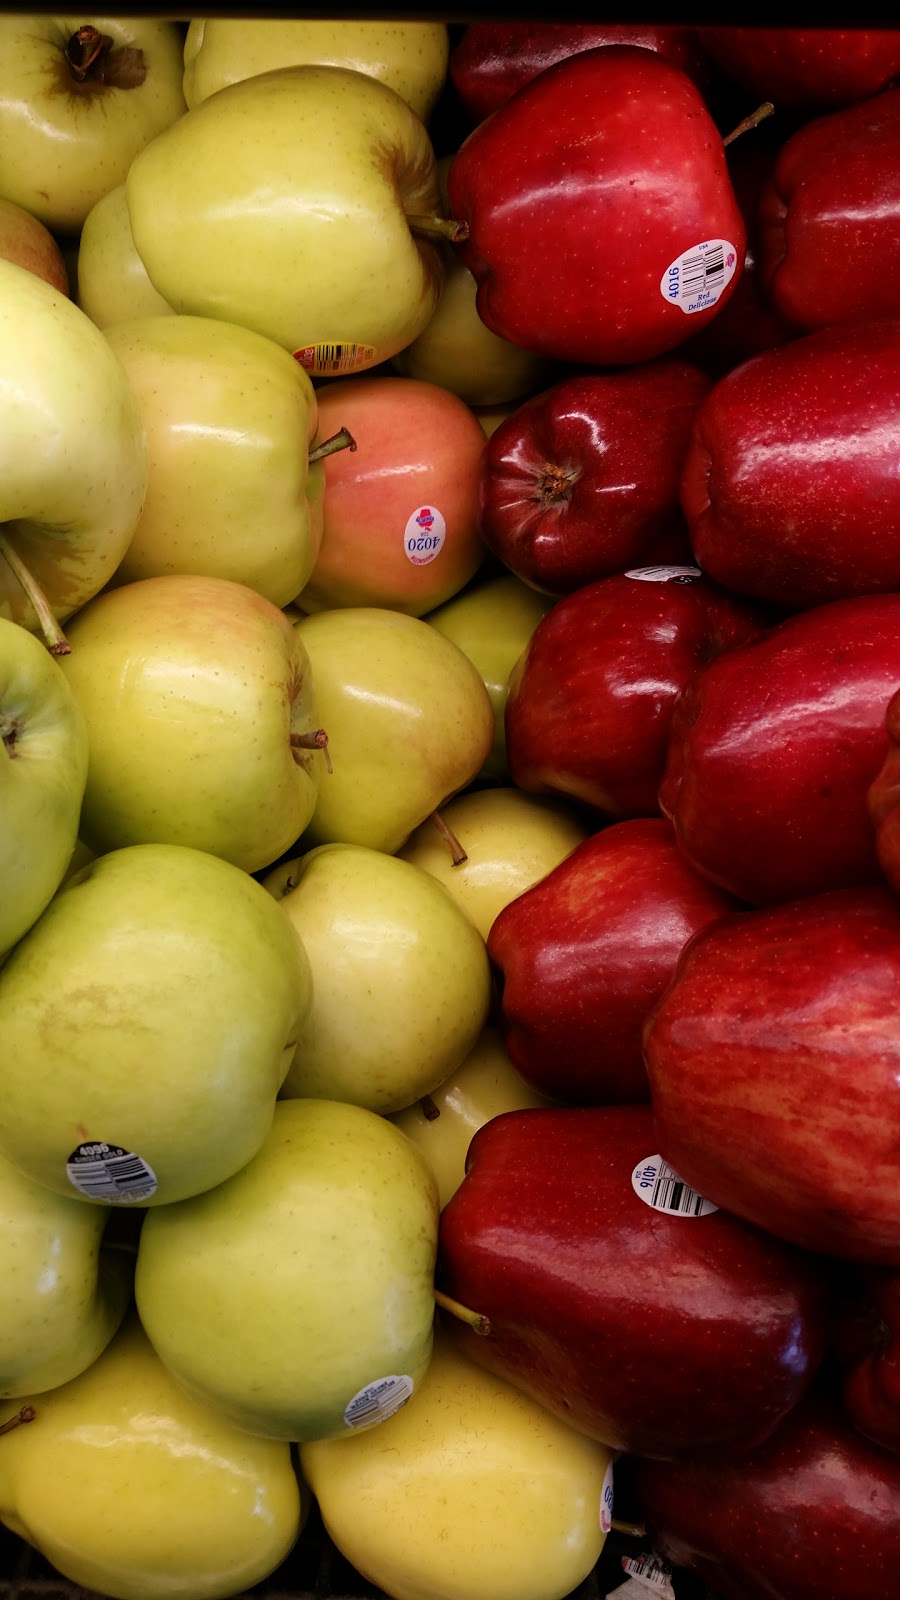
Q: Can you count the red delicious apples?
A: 14